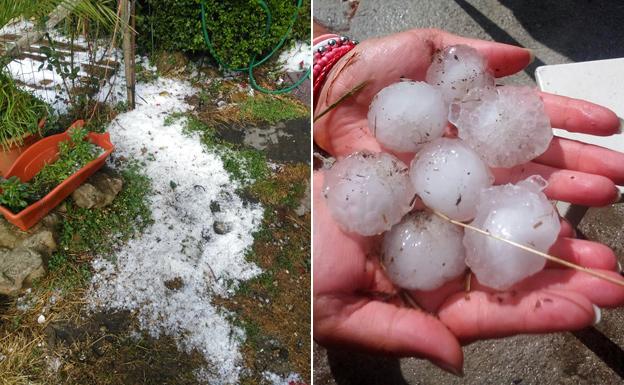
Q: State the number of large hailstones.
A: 7